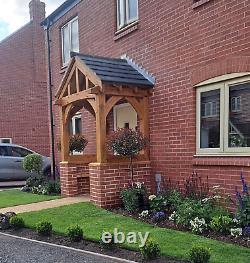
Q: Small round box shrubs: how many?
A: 6